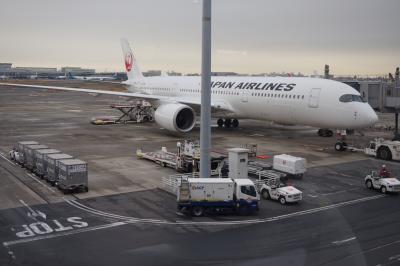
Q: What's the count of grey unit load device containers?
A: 5